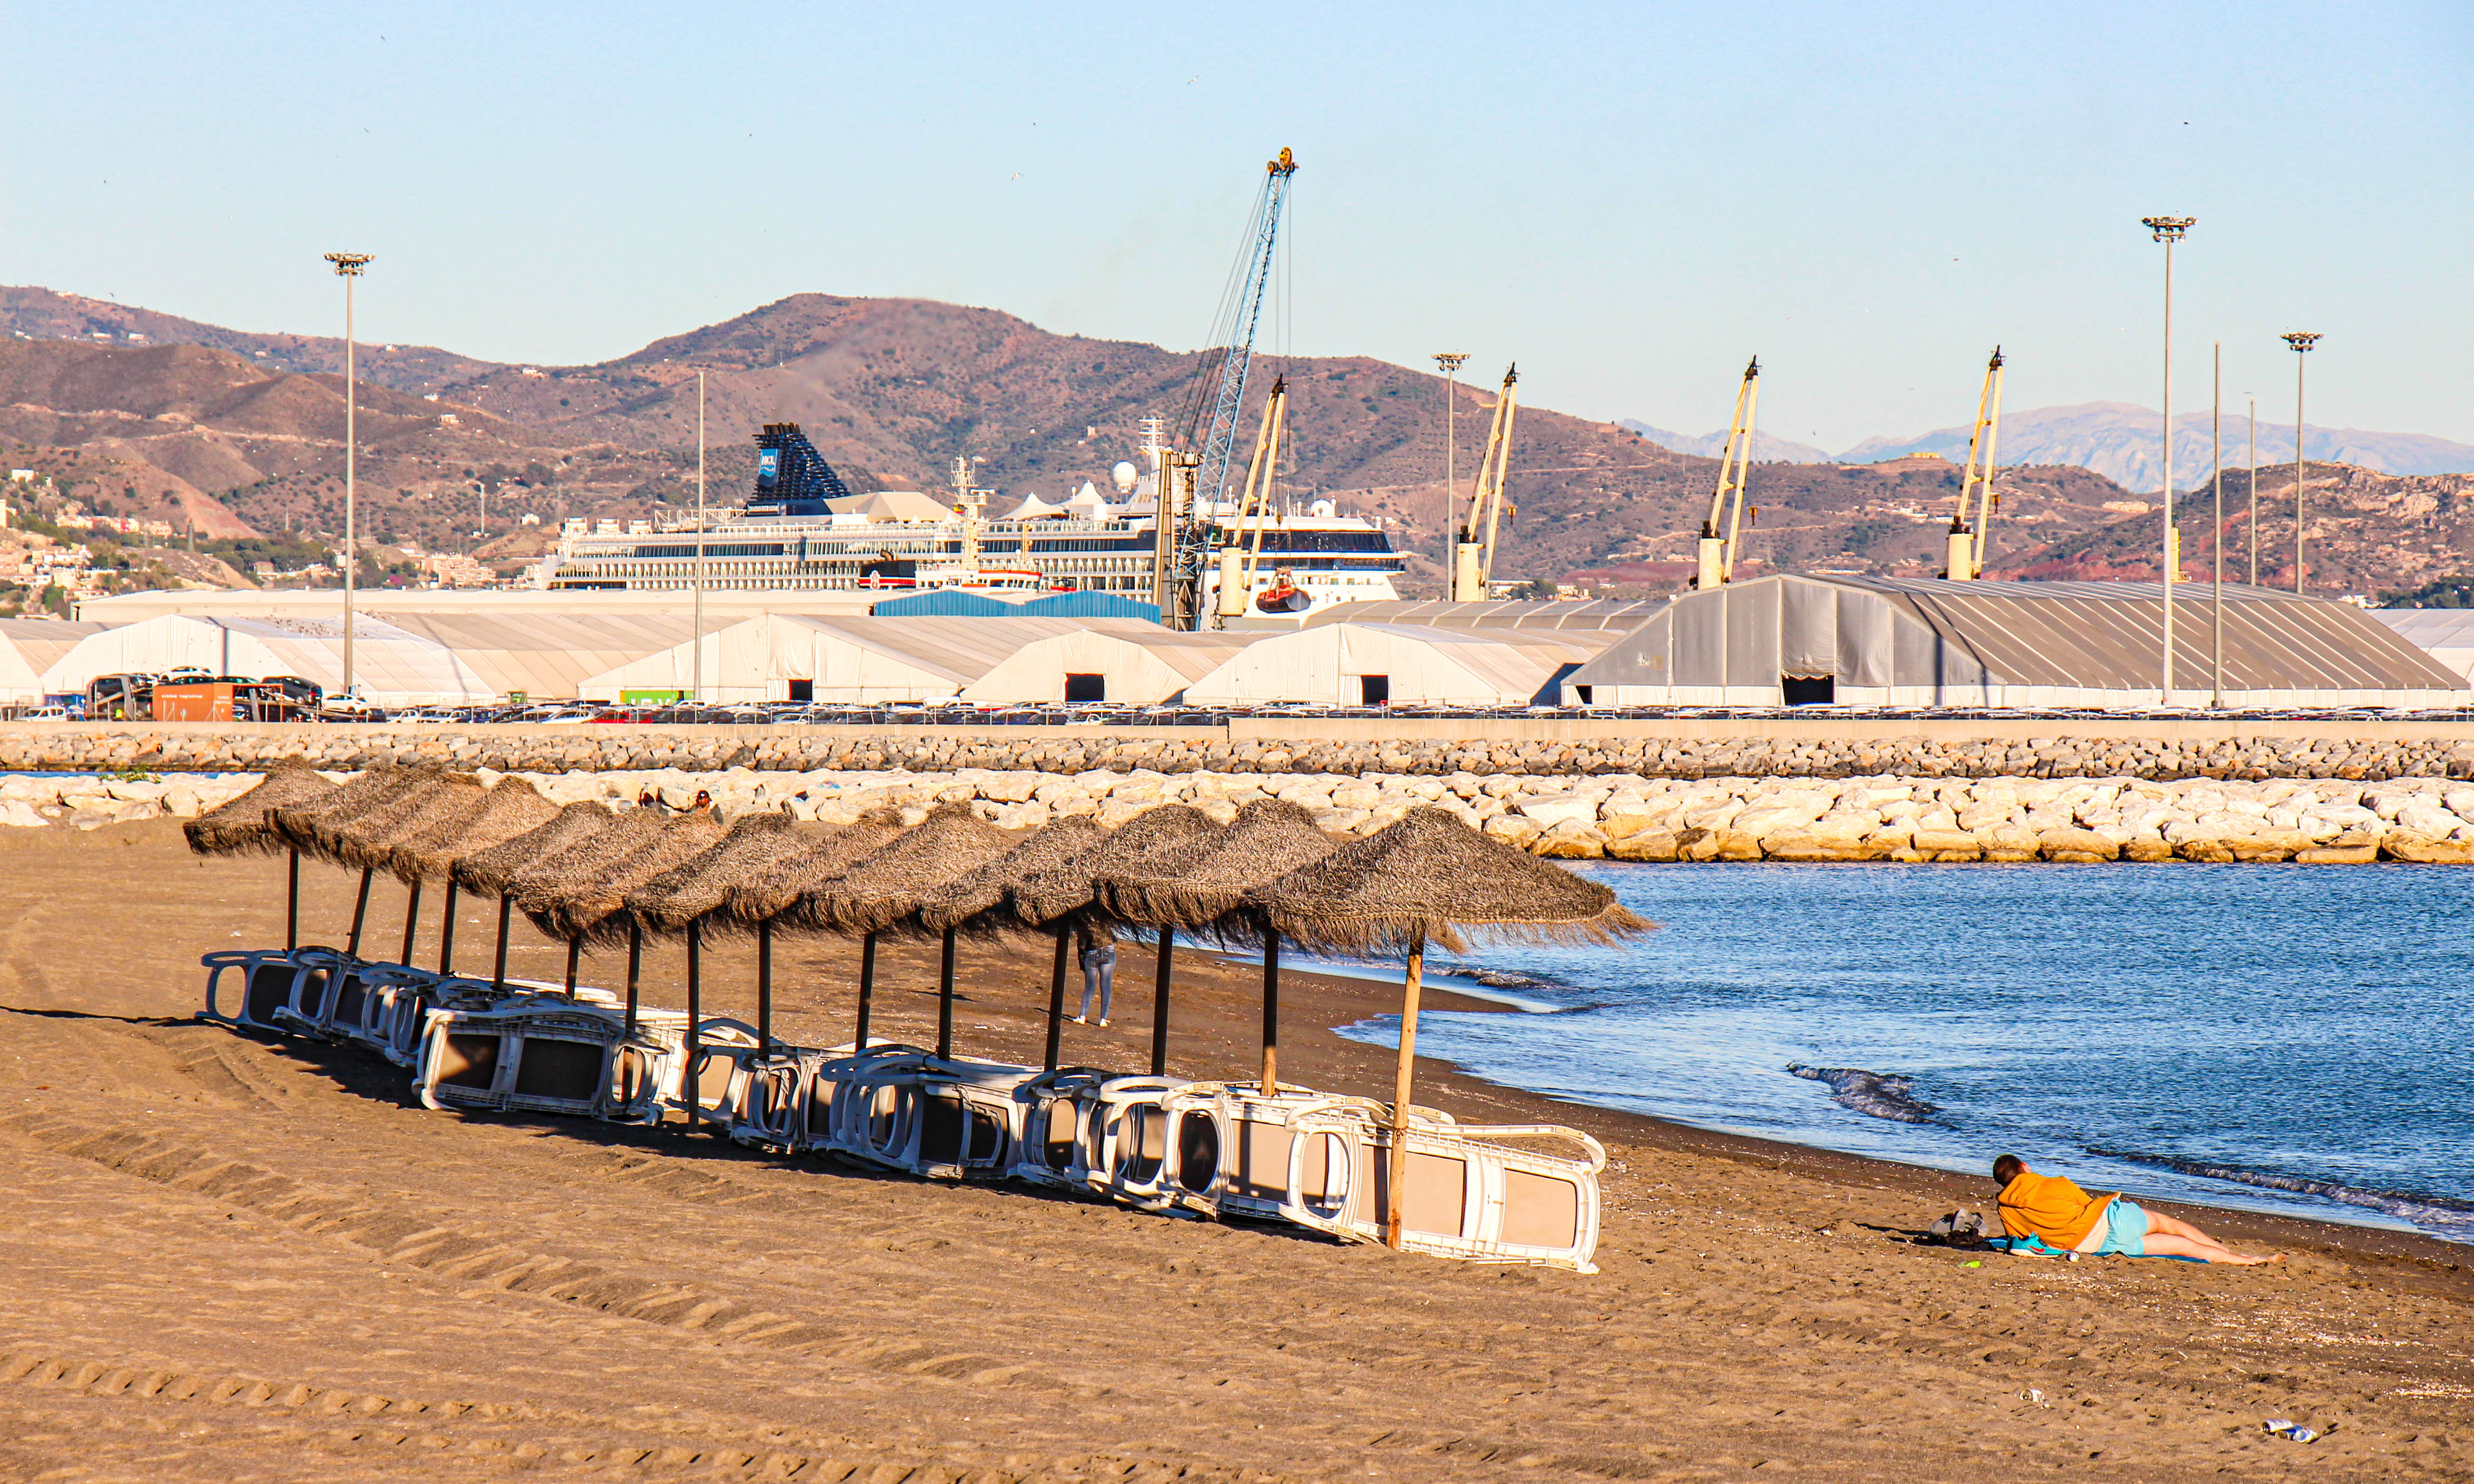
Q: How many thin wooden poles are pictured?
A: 15